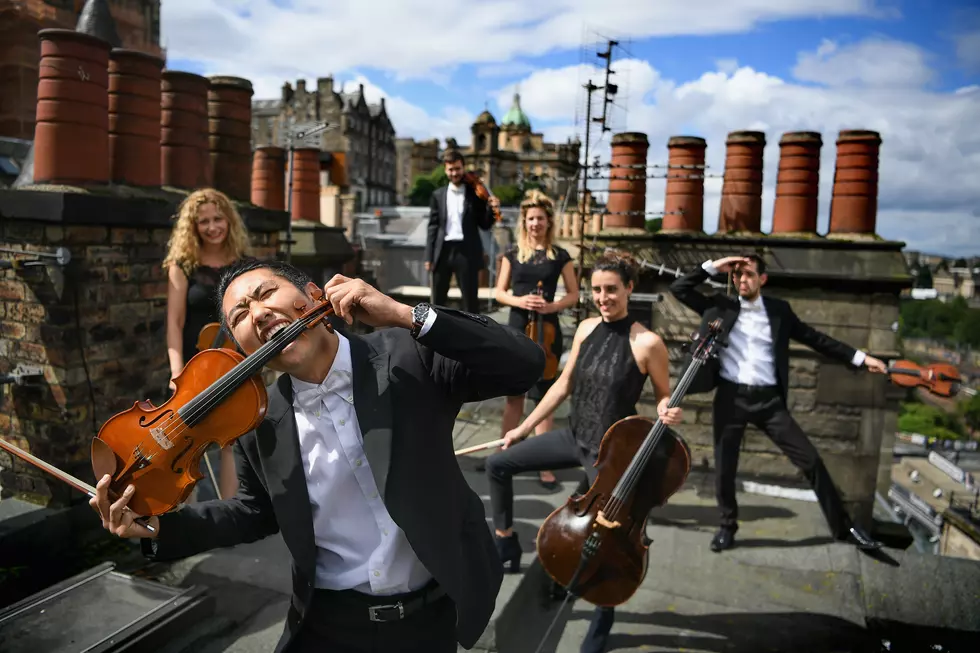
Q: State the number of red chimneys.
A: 11